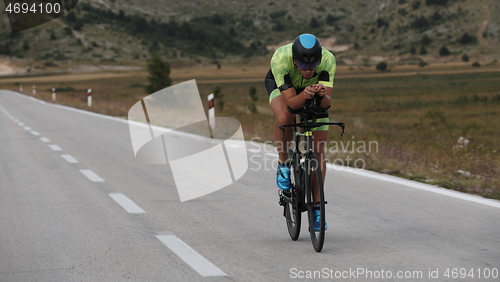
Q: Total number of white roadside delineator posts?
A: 5